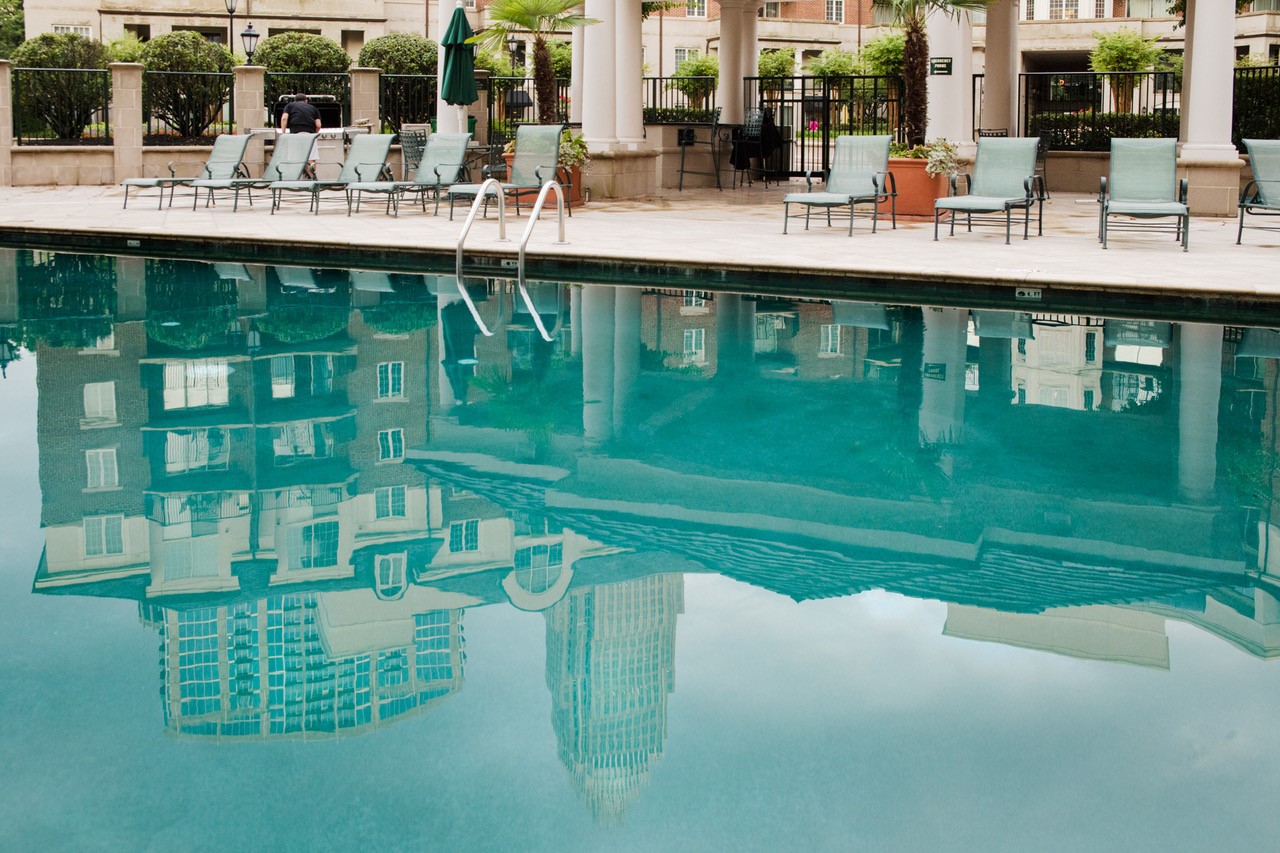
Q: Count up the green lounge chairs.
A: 9